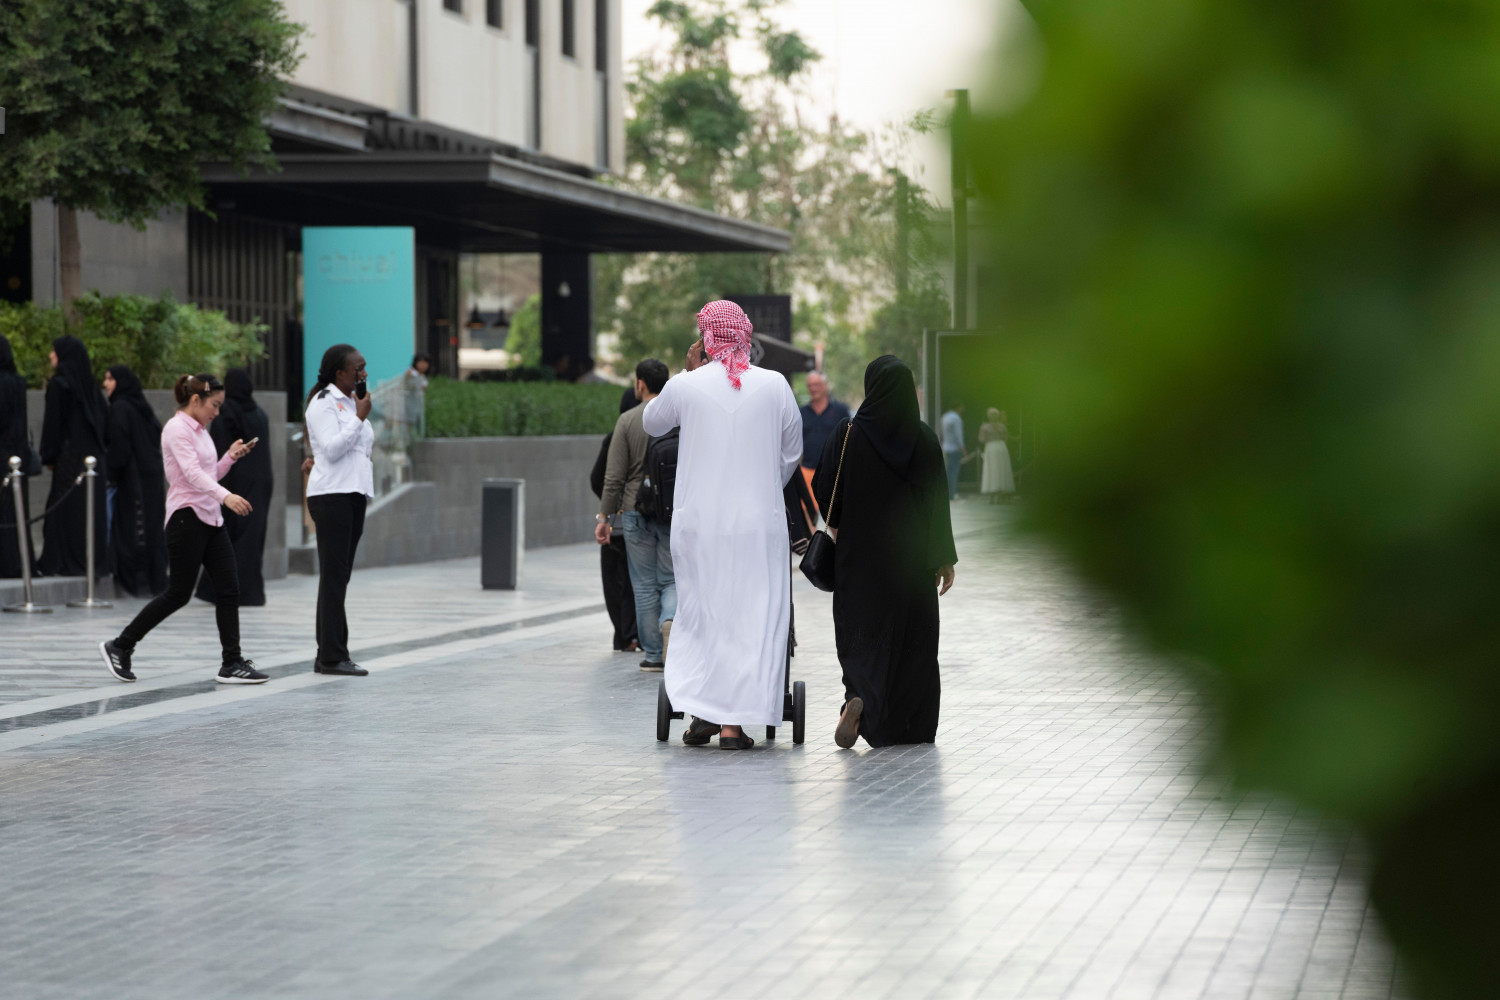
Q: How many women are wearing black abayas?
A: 6